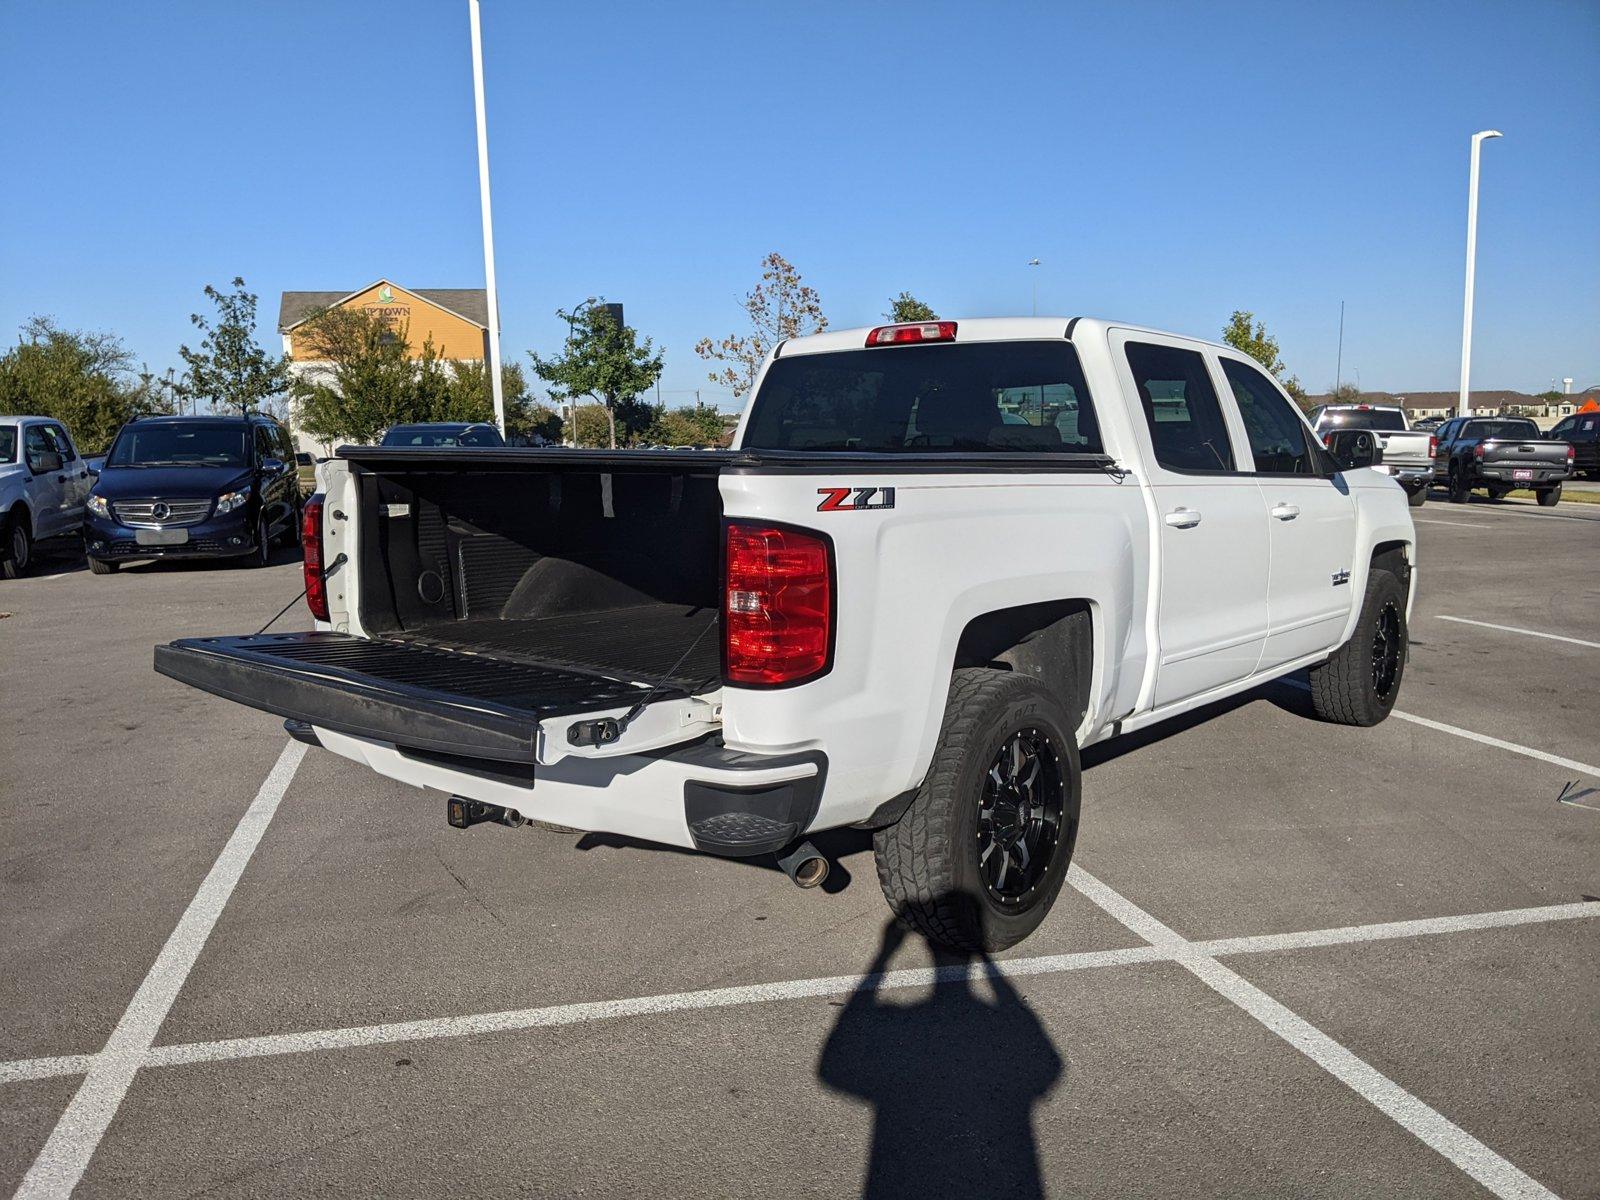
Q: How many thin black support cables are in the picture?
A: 2